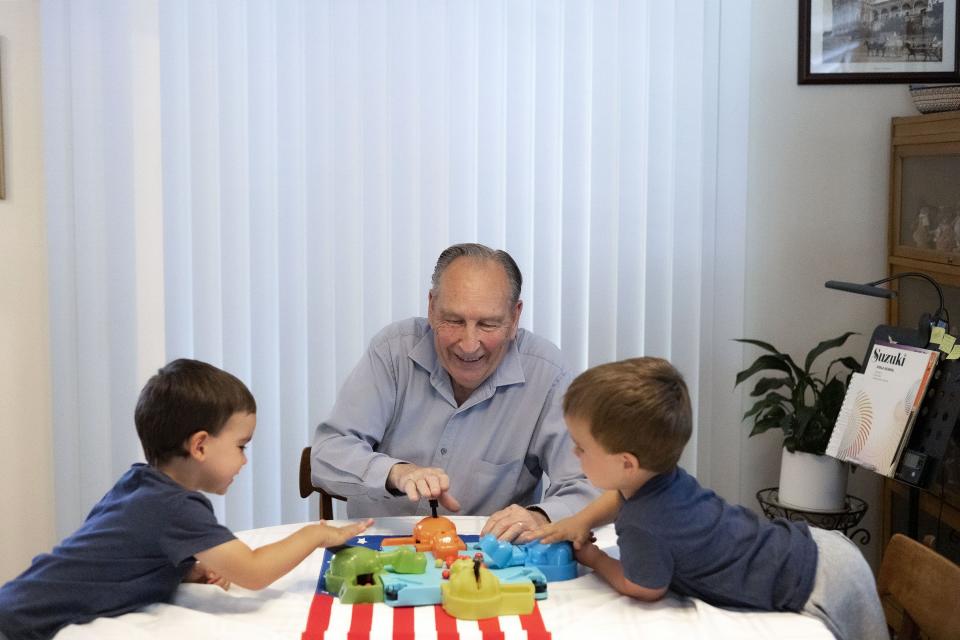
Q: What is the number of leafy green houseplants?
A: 1